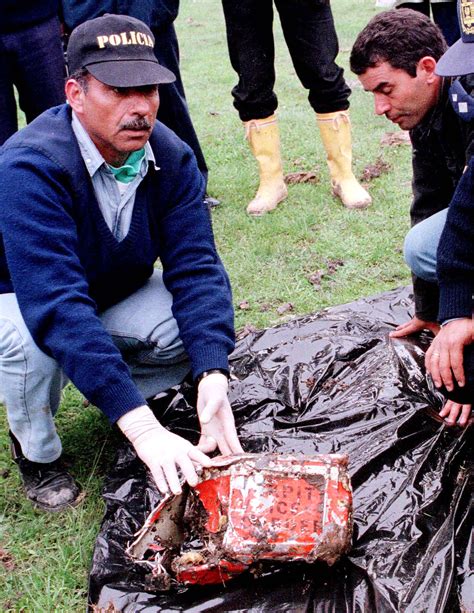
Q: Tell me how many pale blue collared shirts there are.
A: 1